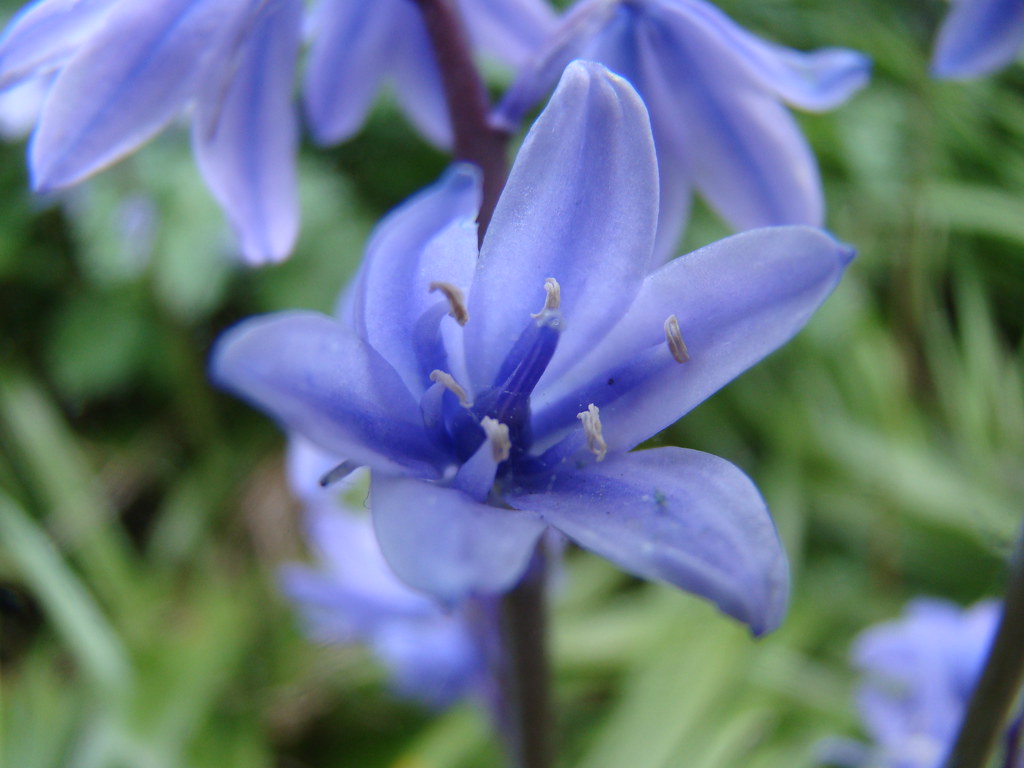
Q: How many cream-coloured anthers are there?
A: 6